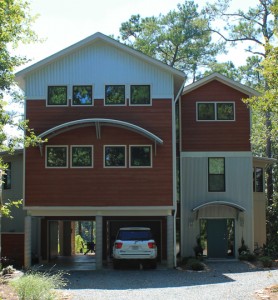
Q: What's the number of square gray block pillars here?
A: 3